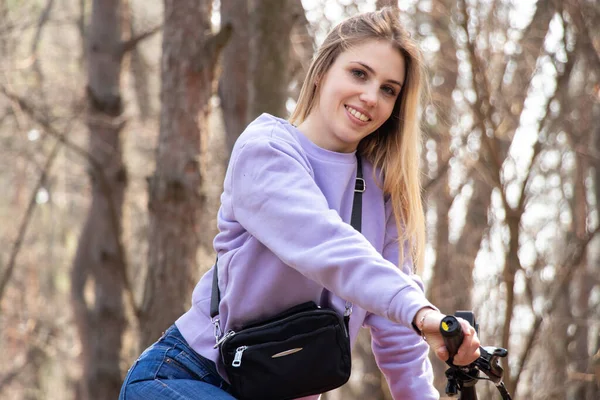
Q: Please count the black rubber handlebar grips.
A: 1